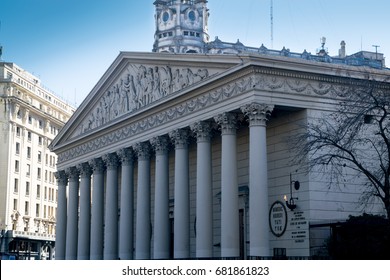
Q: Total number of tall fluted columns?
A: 12